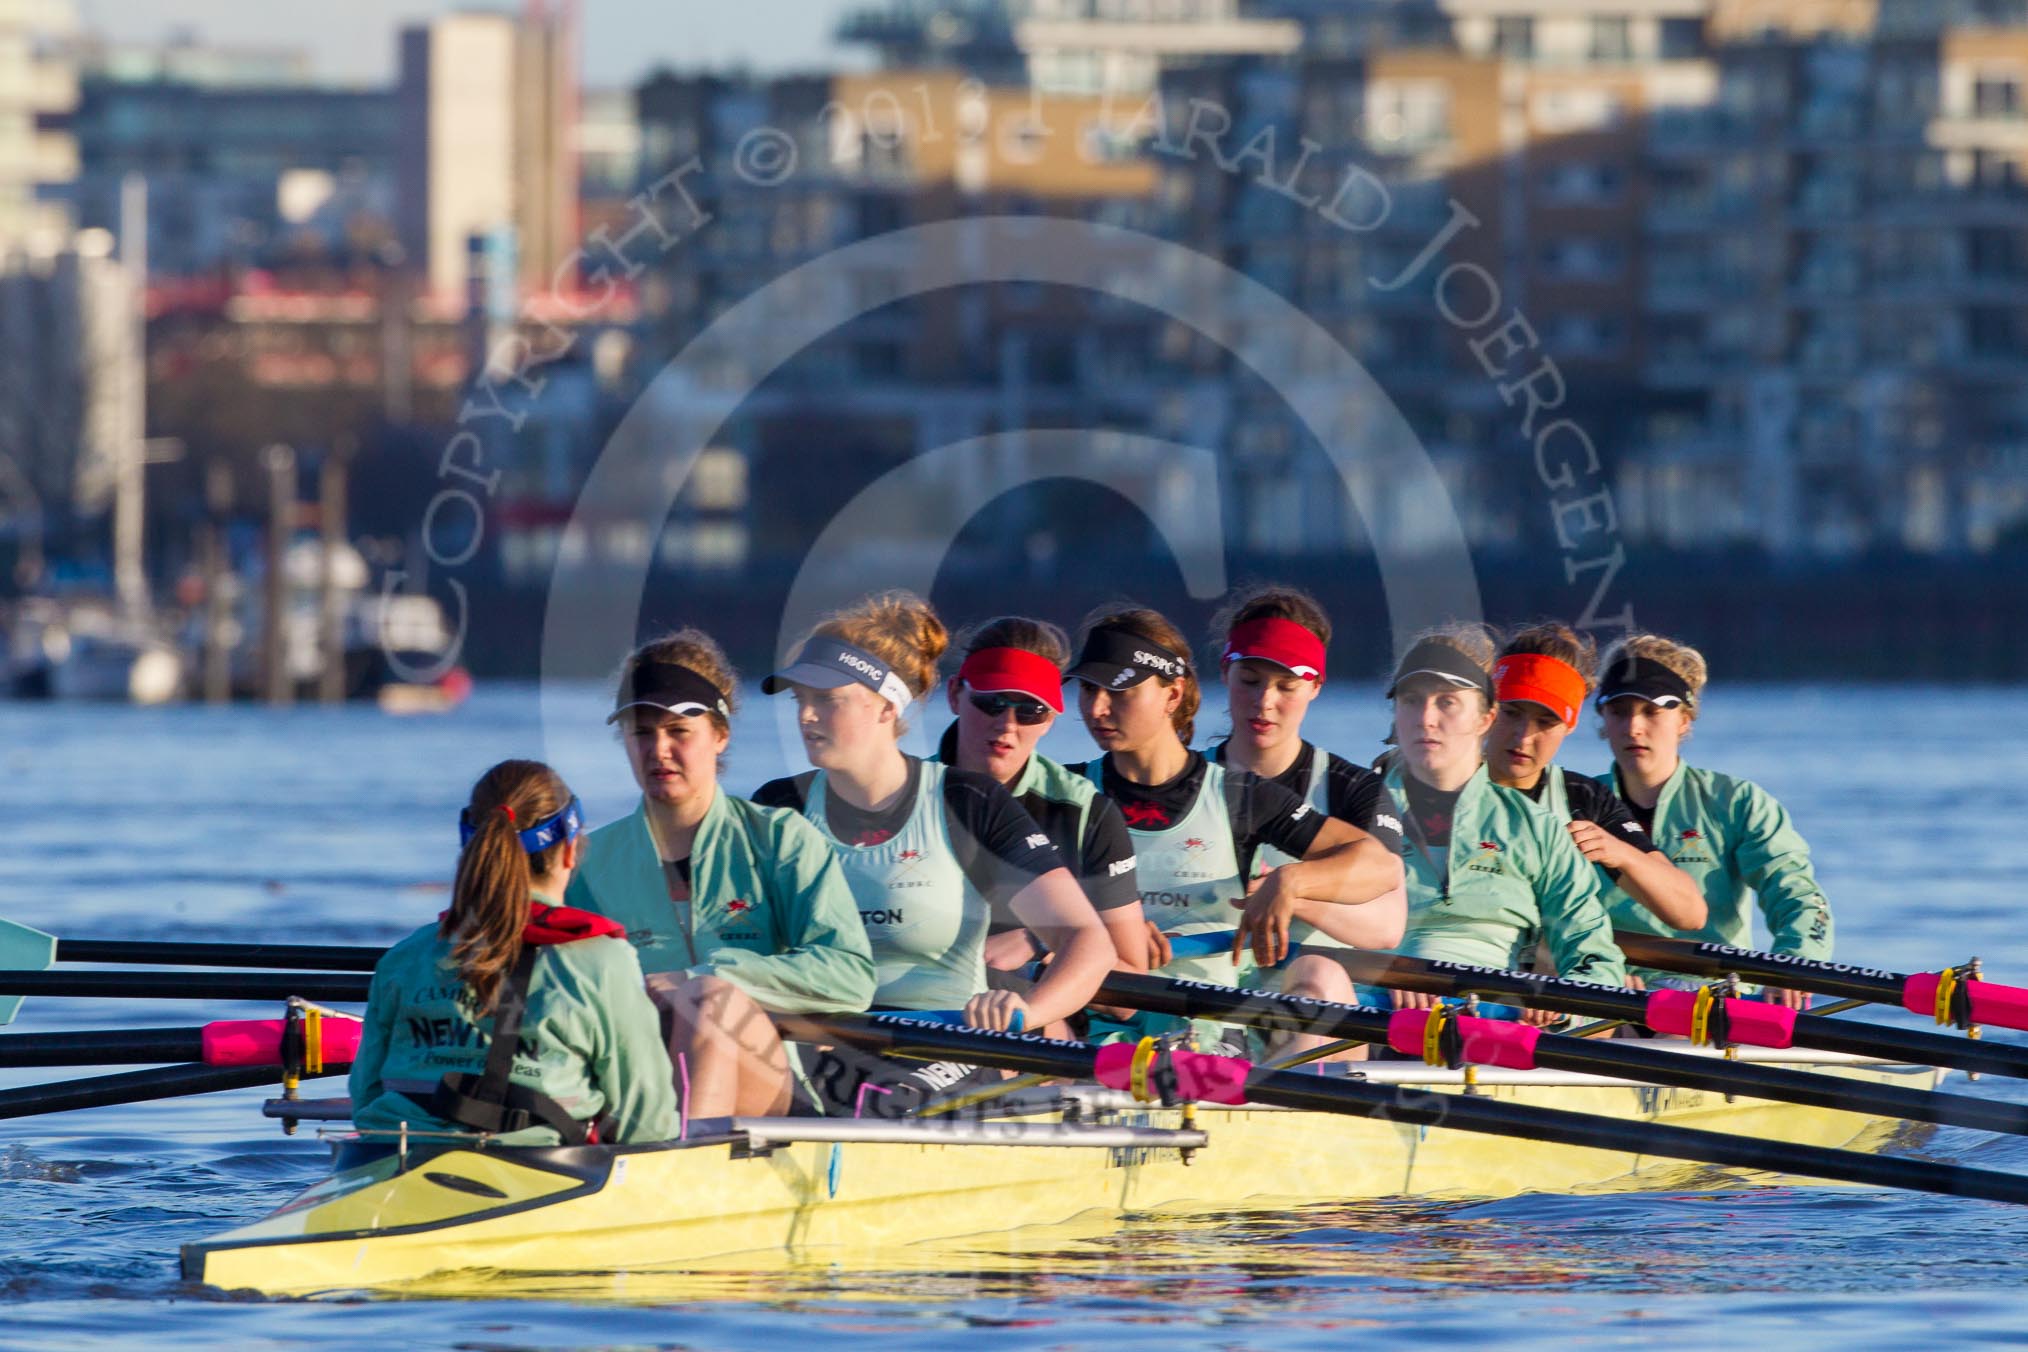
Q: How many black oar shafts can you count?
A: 8